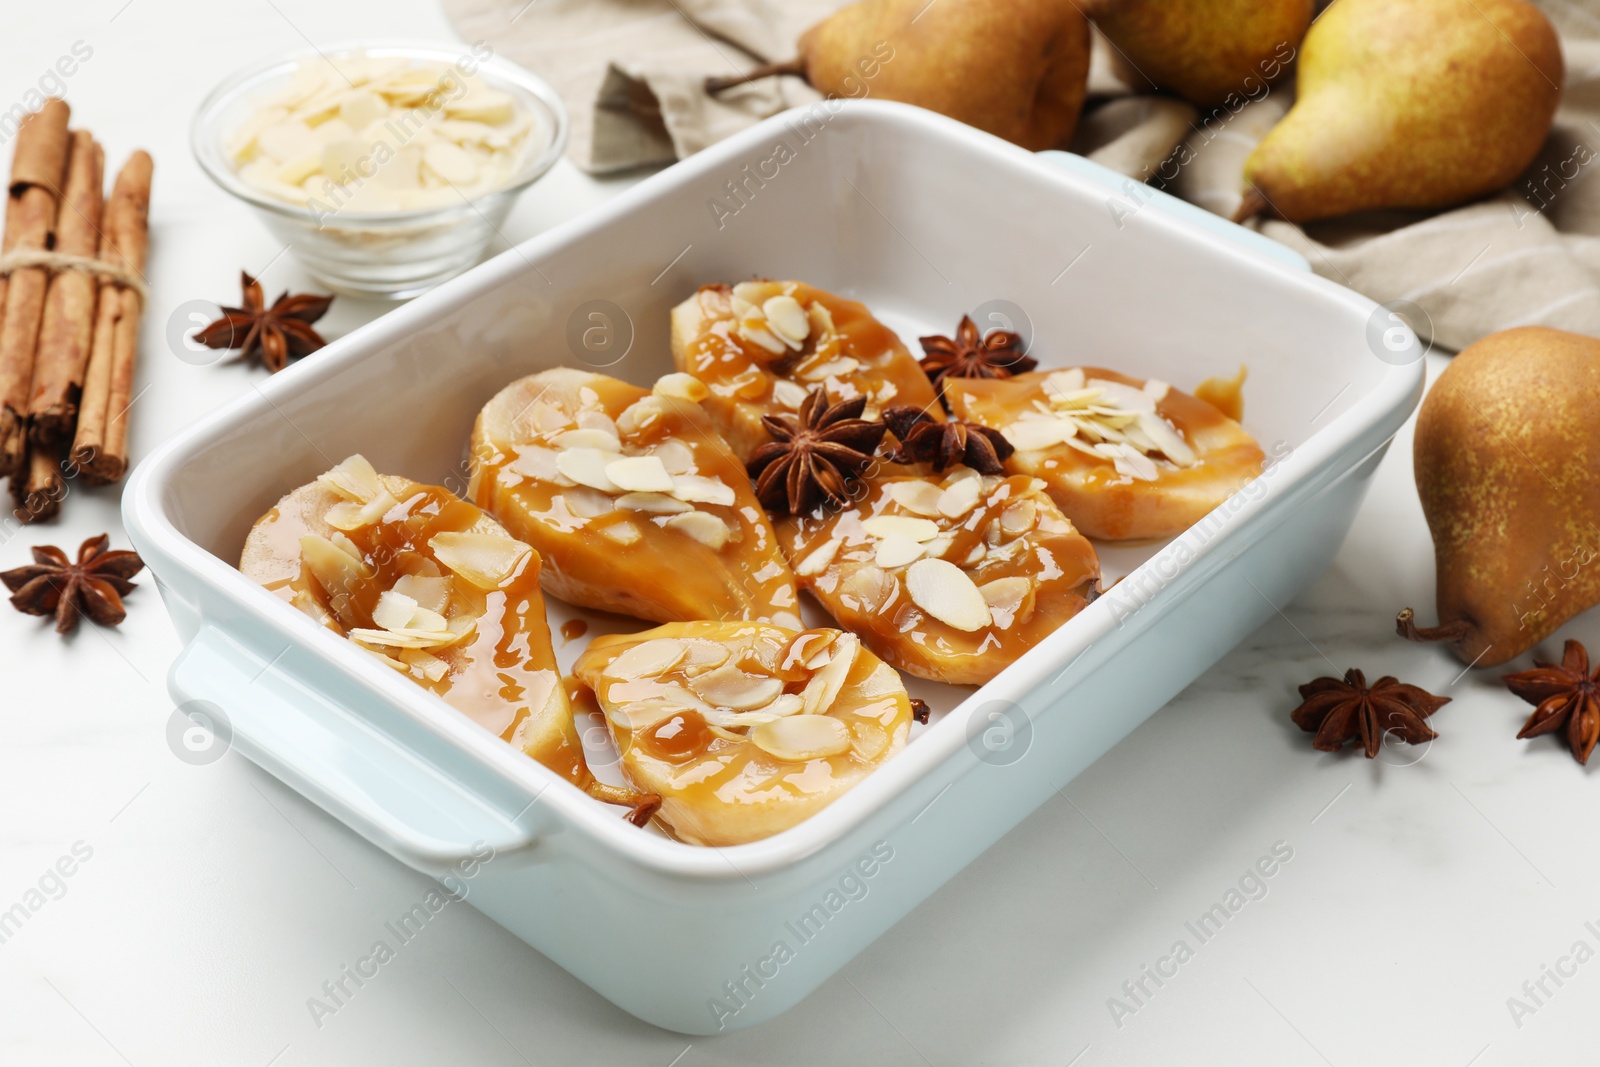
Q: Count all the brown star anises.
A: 7